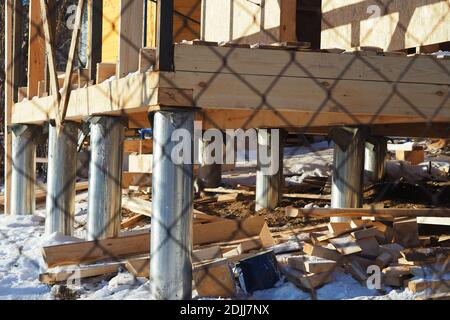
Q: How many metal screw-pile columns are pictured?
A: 8